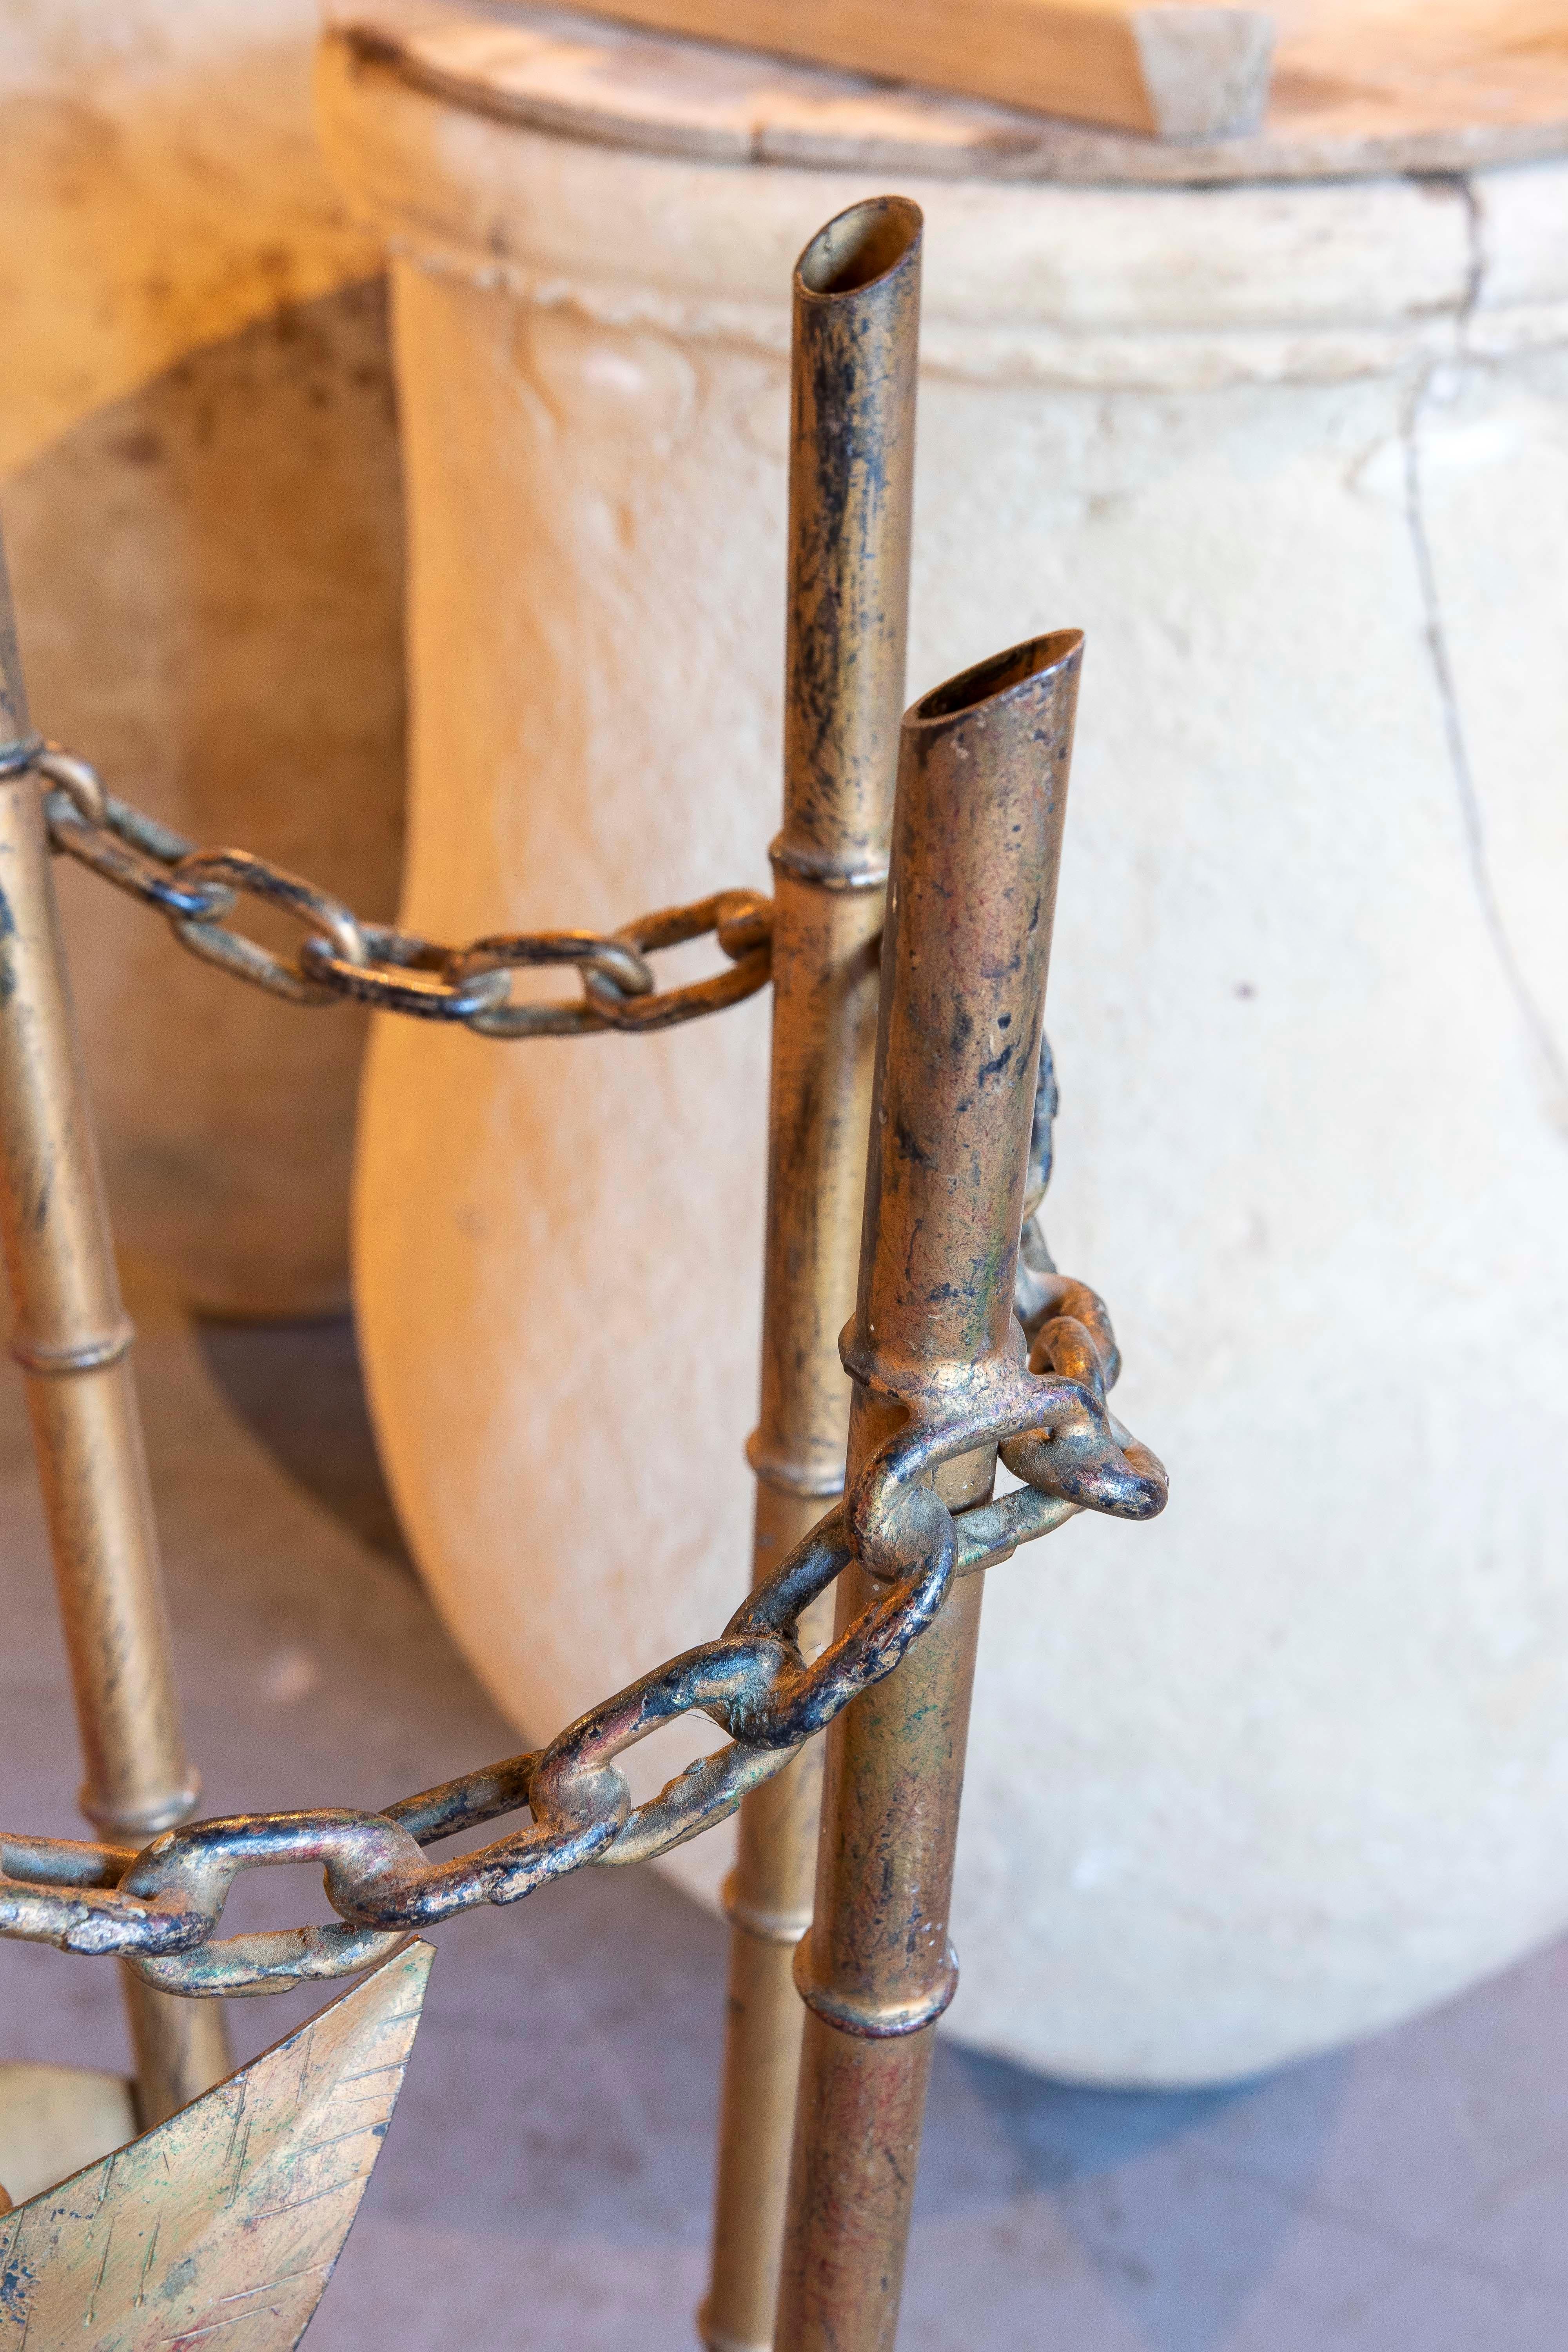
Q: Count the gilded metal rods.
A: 3